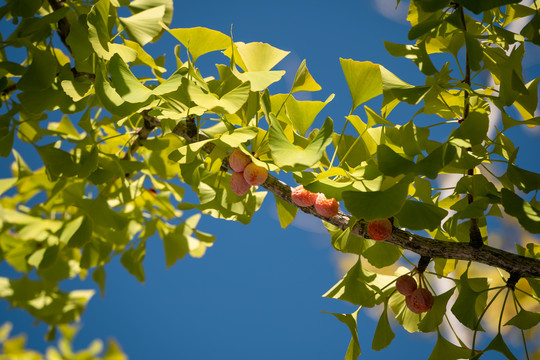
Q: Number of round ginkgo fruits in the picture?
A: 8